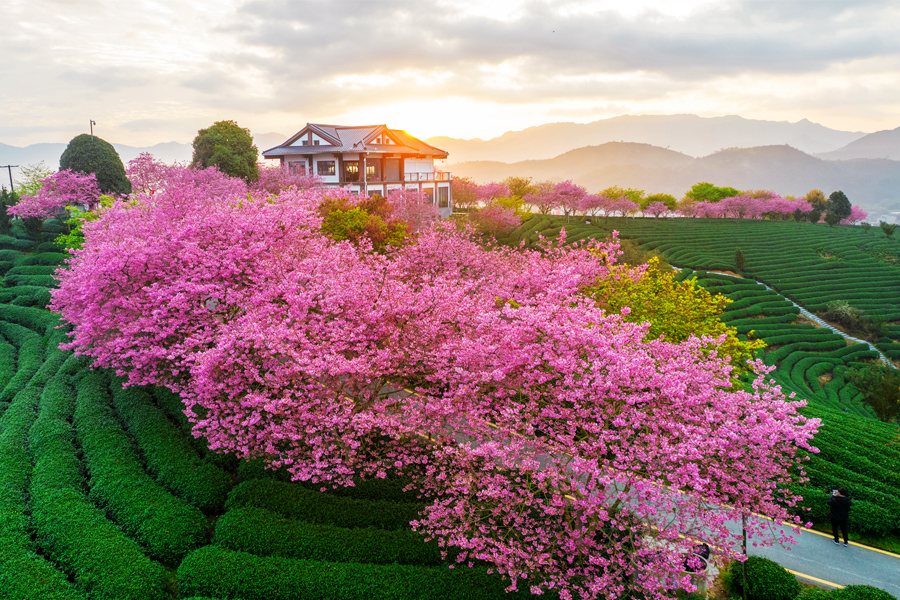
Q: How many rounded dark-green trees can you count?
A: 2